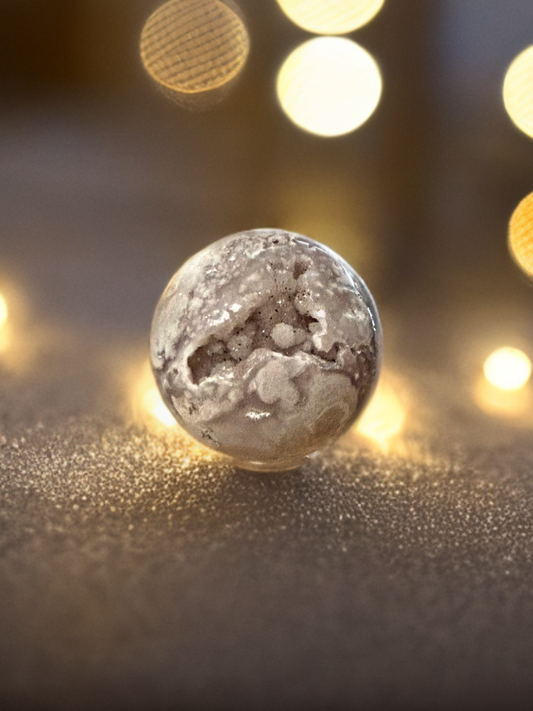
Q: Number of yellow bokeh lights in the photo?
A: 9